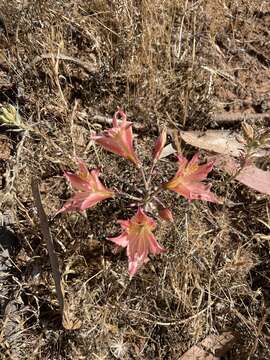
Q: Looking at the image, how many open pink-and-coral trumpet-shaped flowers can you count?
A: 4